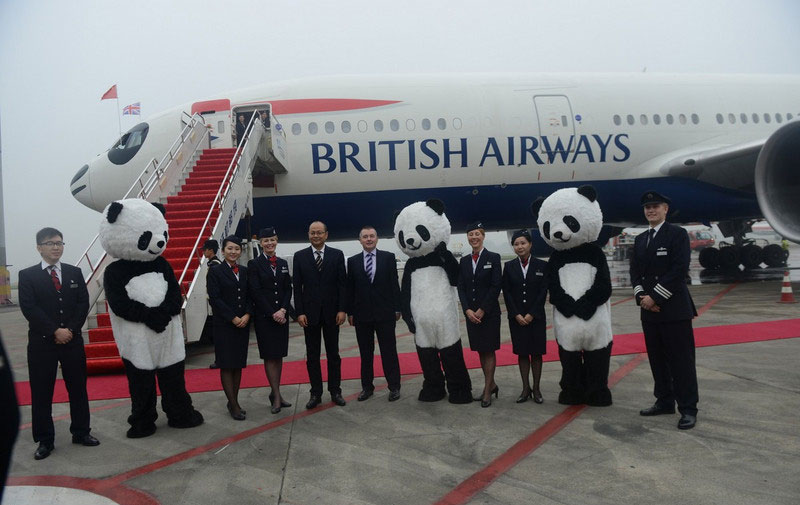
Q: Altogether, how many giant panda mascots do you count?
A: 3